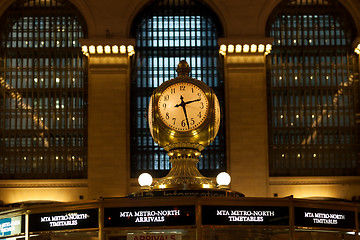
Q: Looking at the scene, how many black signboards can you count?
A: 4